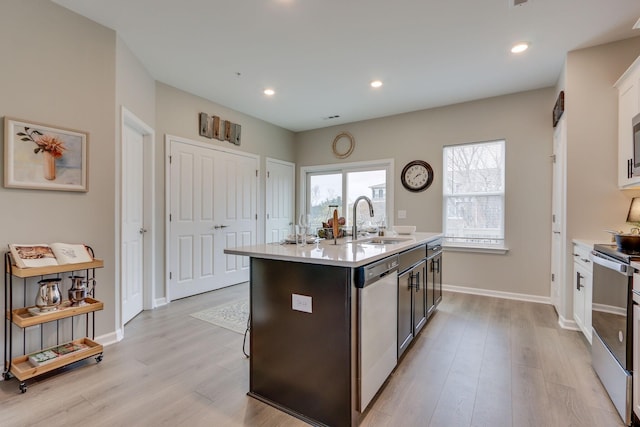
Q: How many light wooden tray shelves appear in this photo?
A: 3